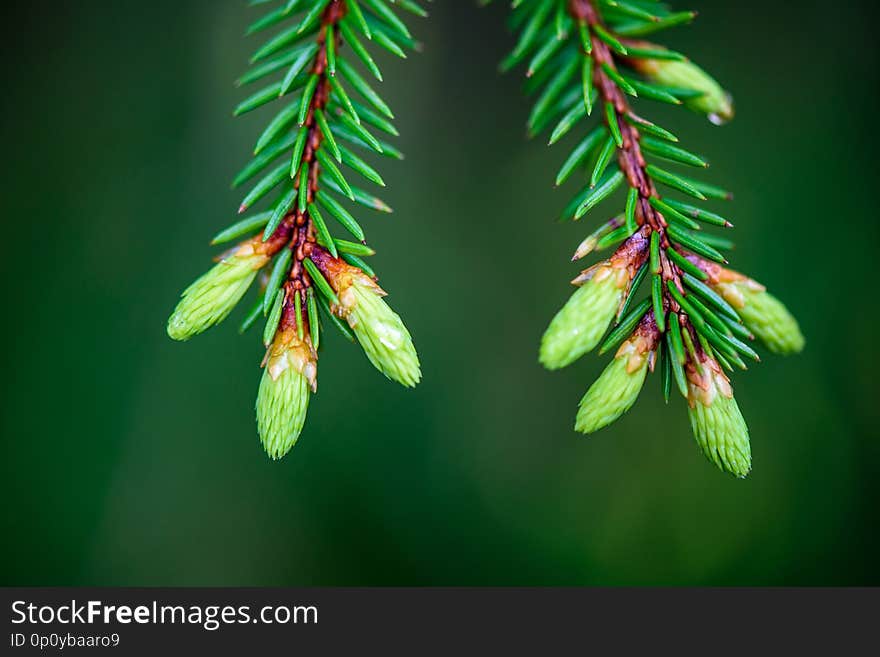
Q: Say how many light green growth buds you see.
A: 8